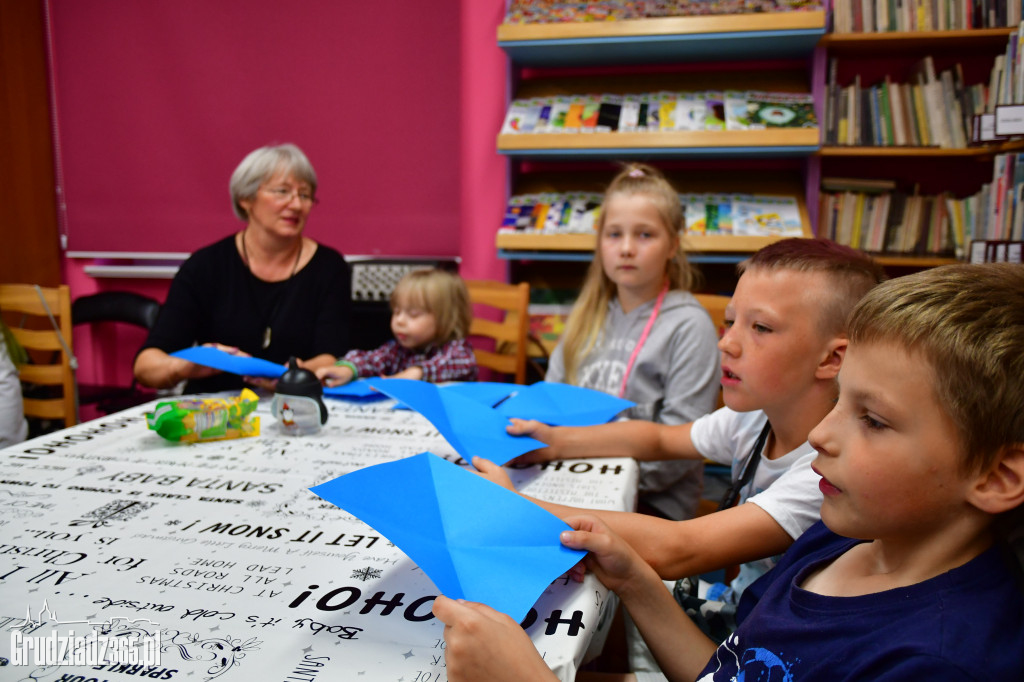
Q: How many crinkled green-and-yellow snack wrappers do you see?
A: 1